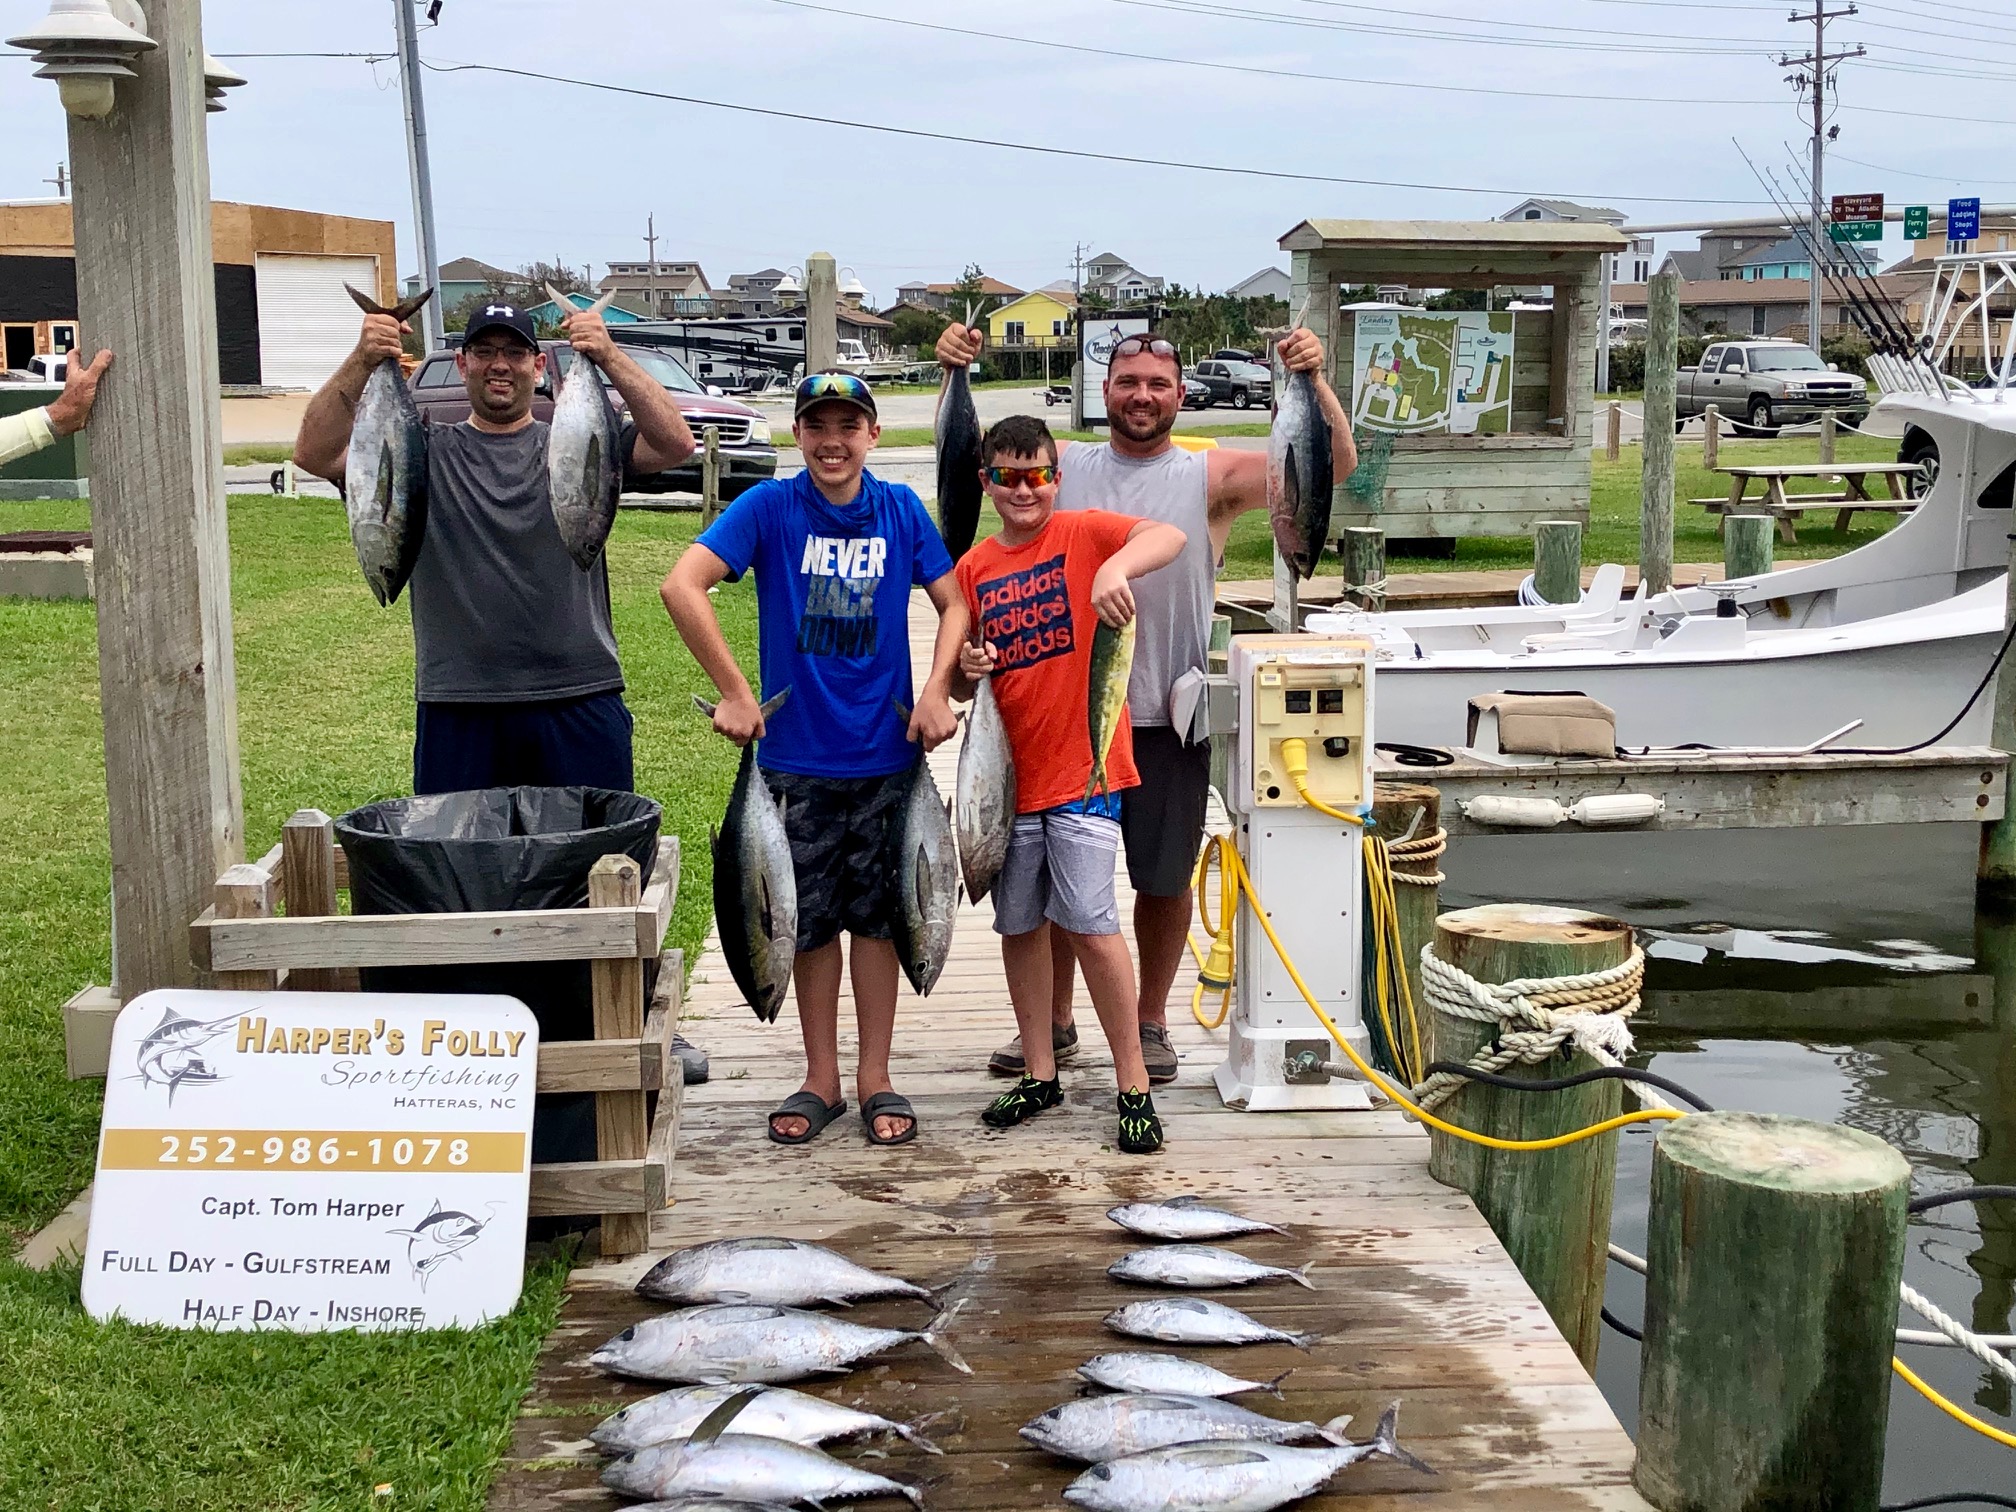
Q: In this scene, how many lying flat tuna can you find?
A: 11